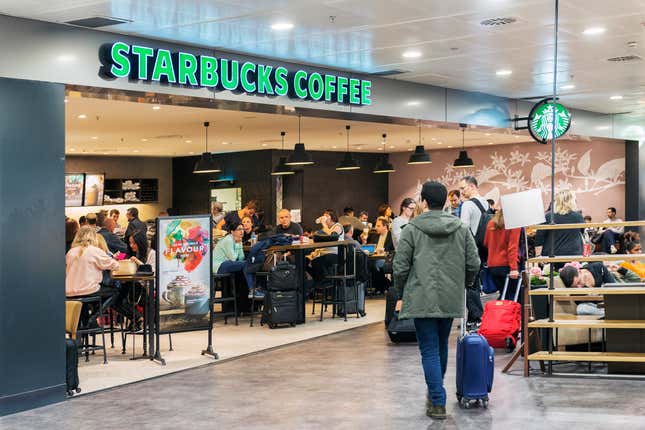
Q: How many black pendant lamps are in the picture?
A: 7